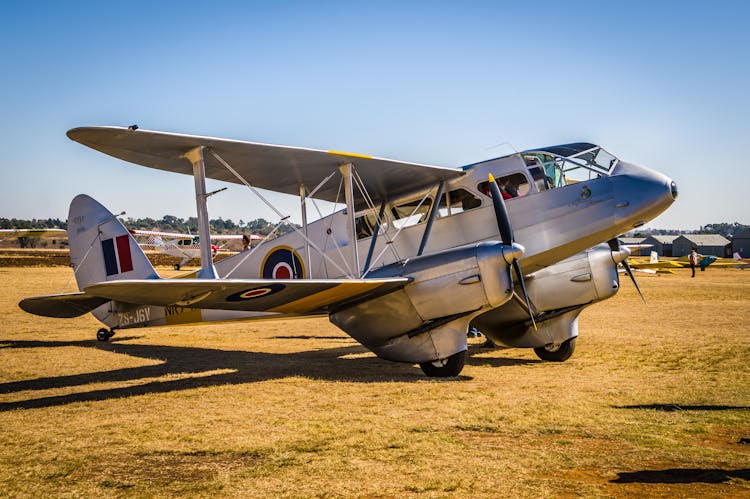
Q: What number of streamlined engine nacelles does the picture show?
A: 2